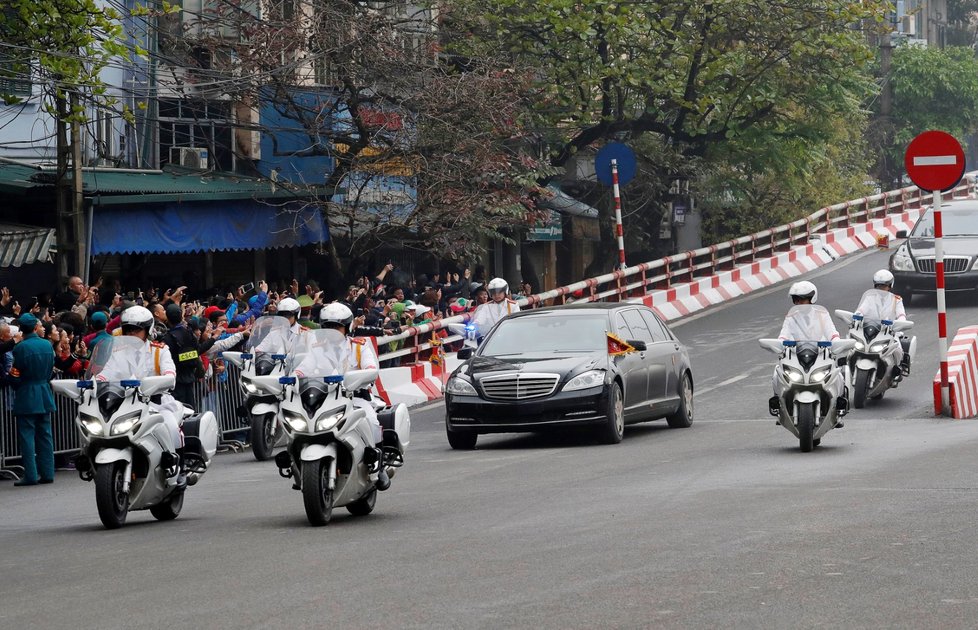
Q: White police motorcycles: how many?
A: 6